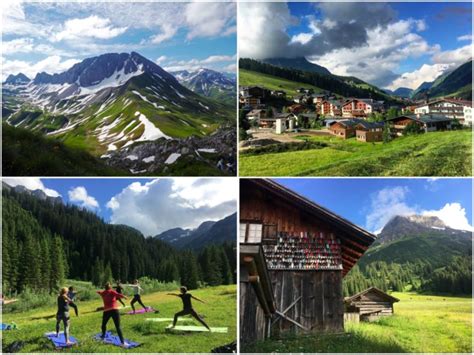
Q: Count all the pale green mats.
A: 2